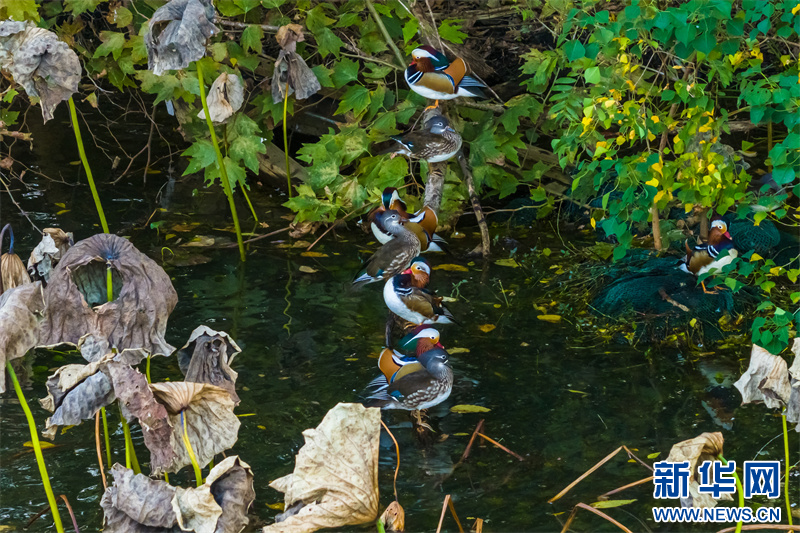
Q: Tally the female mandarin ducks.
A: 3